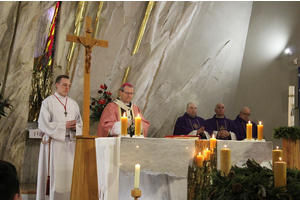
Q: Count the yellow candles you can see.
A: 10